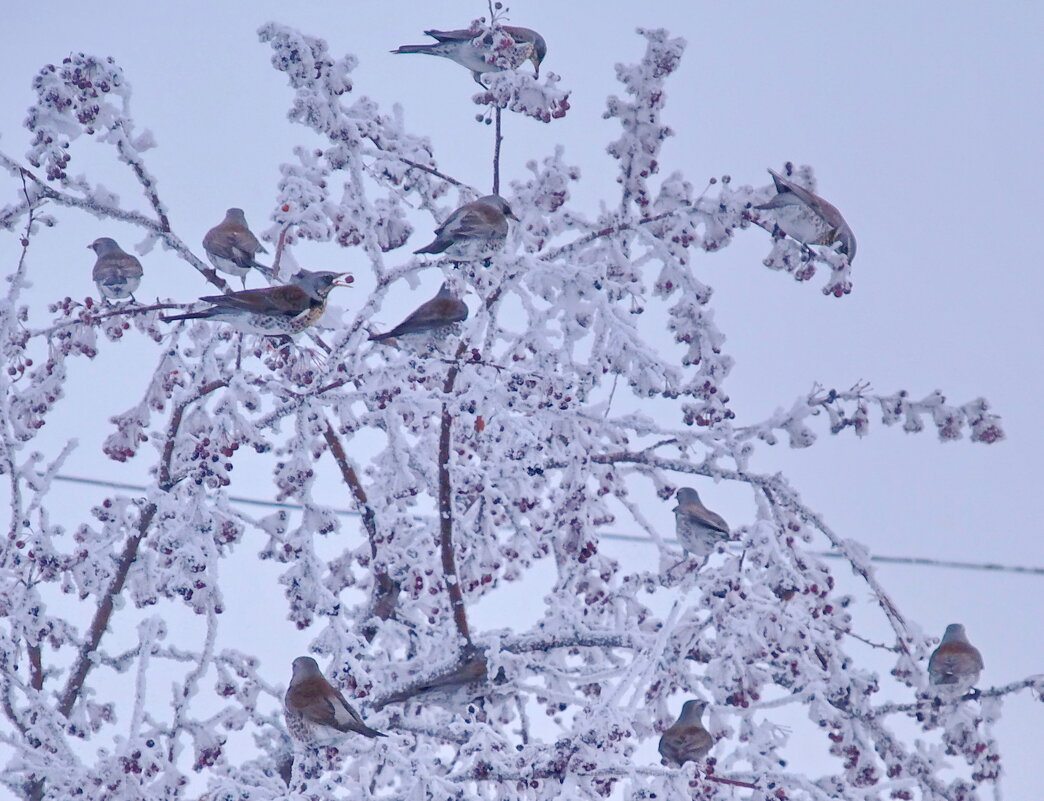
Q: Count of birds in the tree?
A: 12